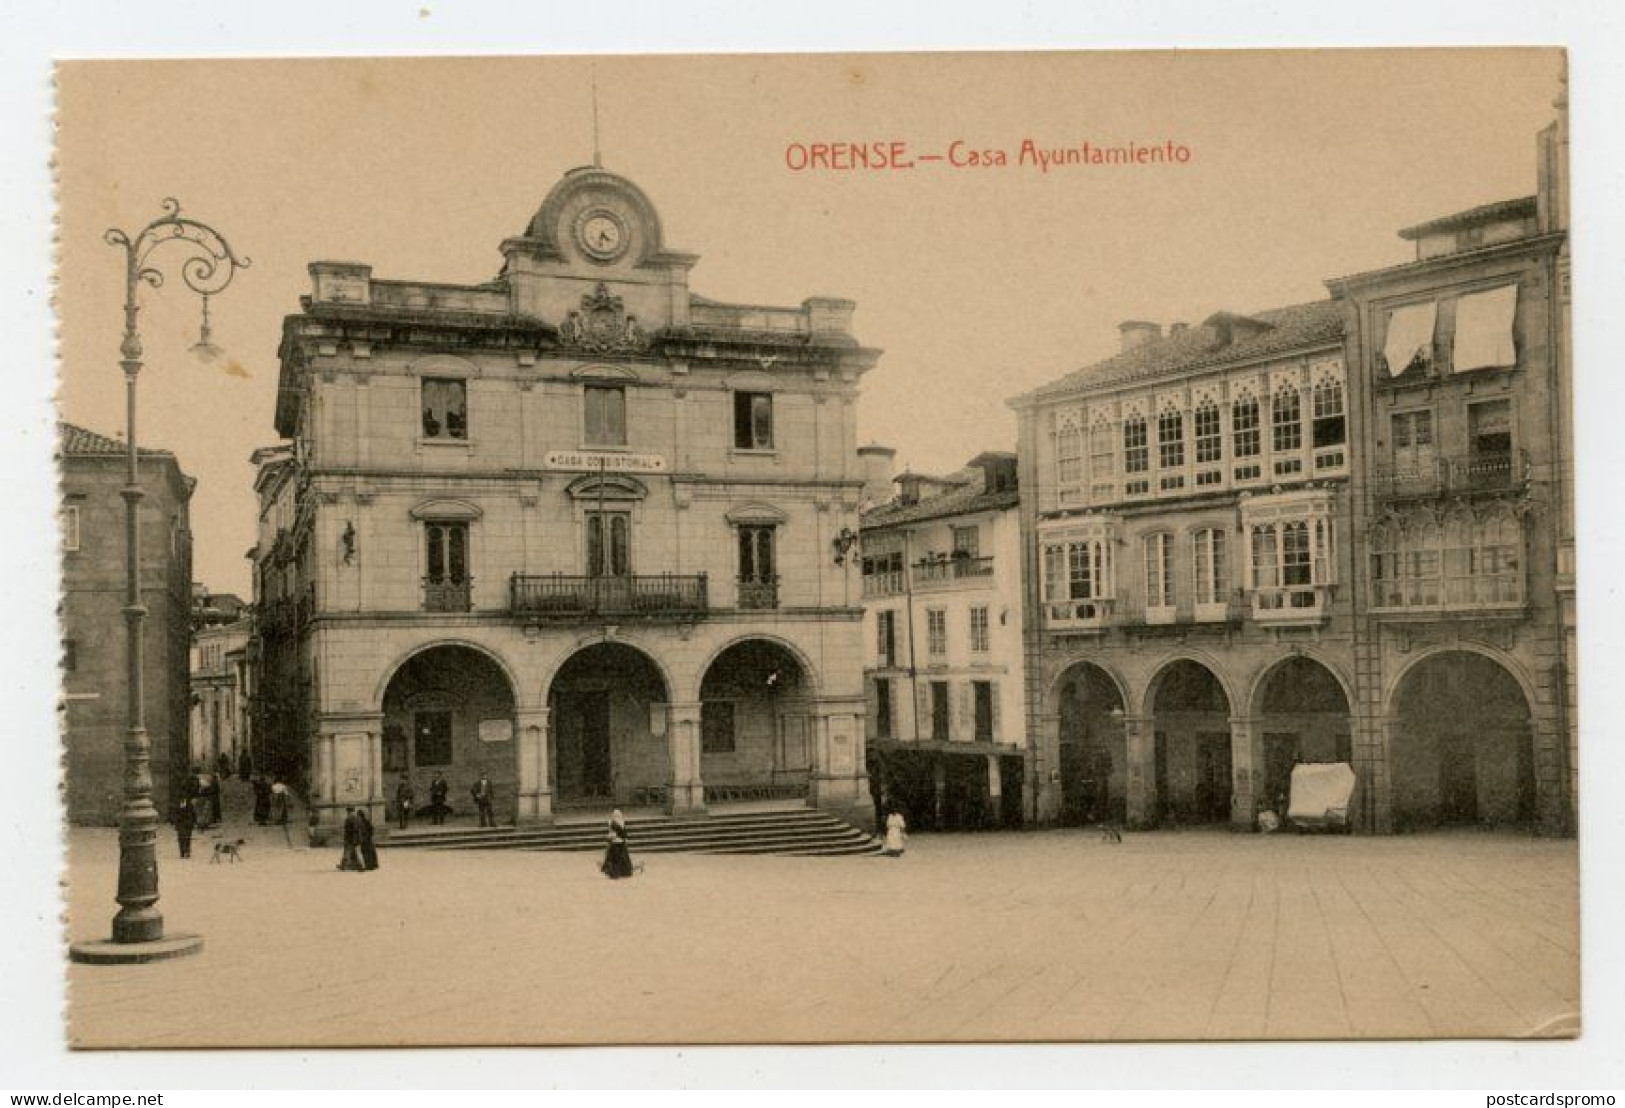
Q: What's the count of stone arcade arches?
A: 7